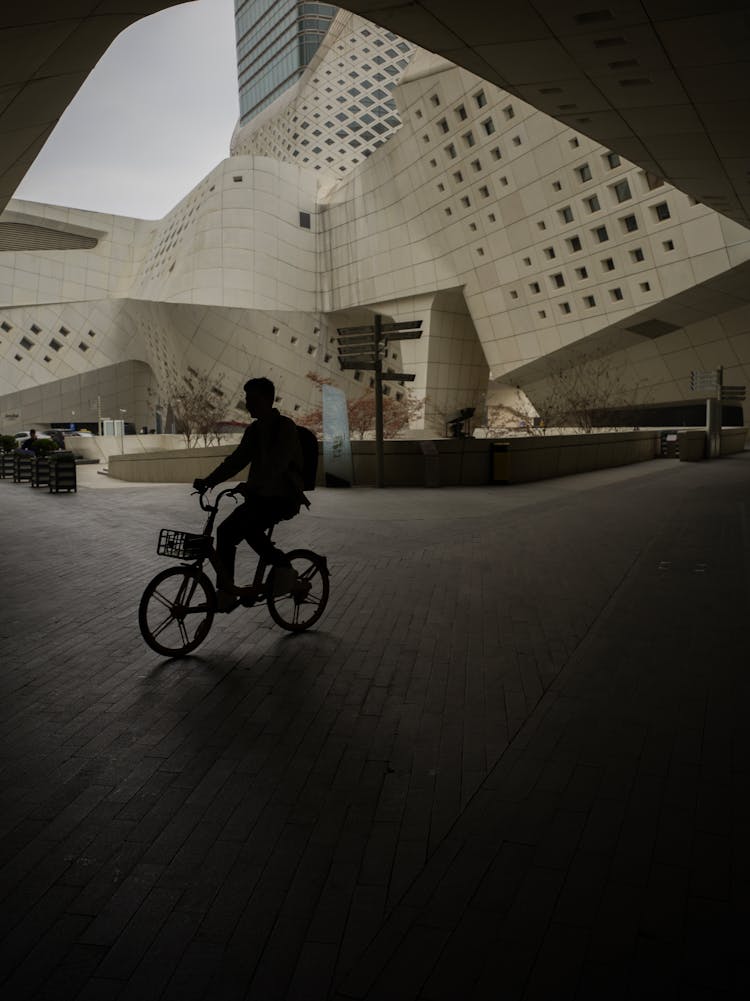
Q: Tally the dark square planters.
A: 4